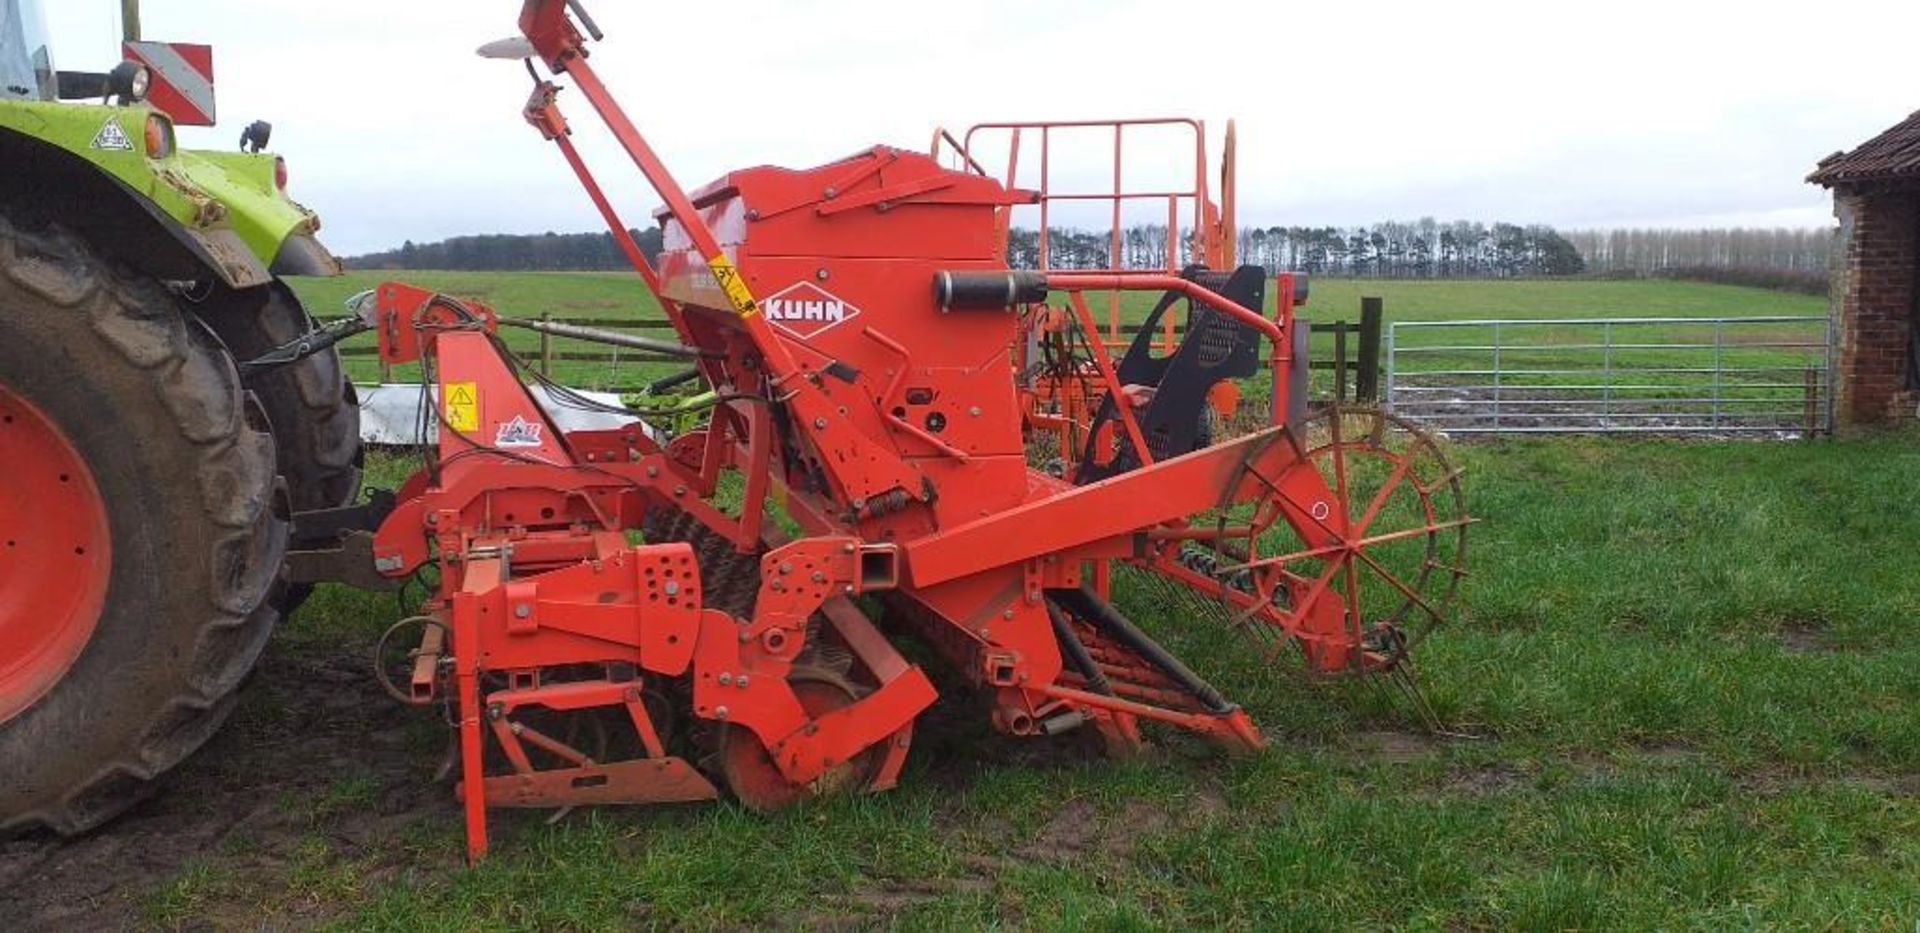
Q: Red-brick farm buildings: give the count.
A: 1